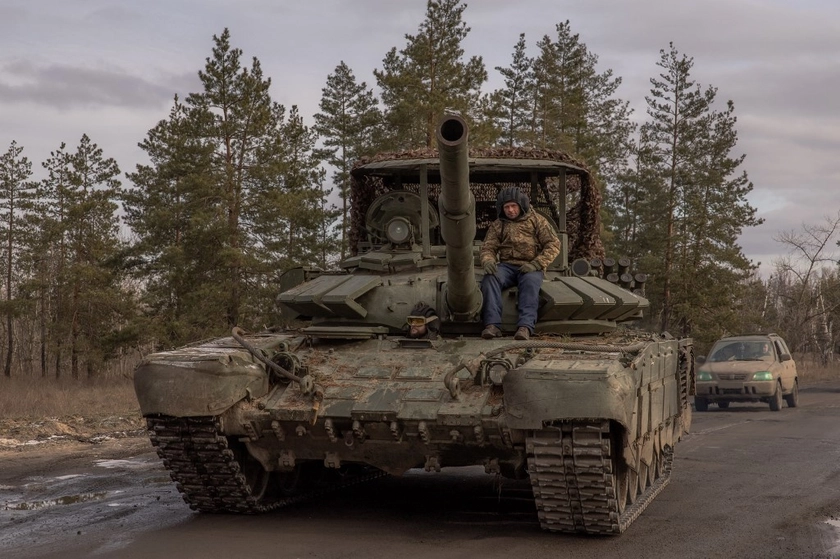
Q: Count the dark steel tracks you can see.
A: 2